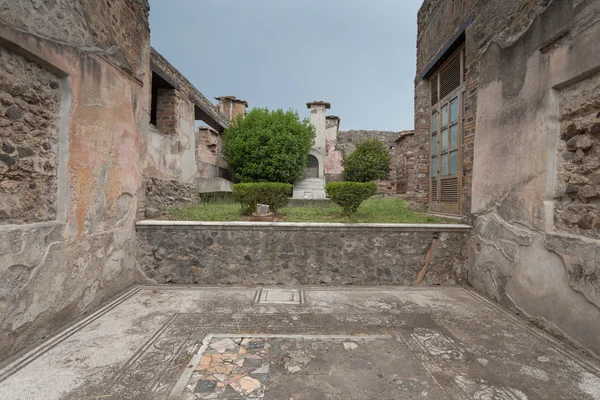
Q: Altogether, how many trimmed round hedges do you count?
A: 2